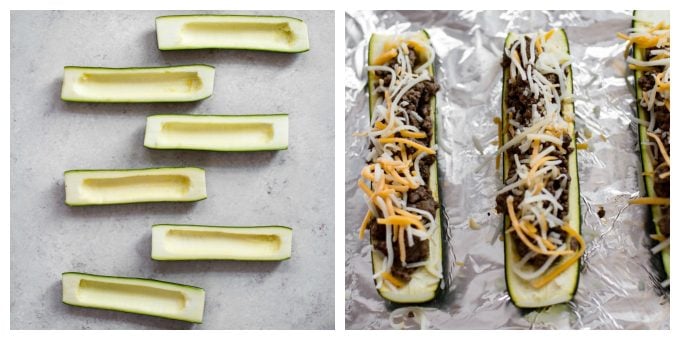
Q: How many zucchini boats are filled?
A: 3